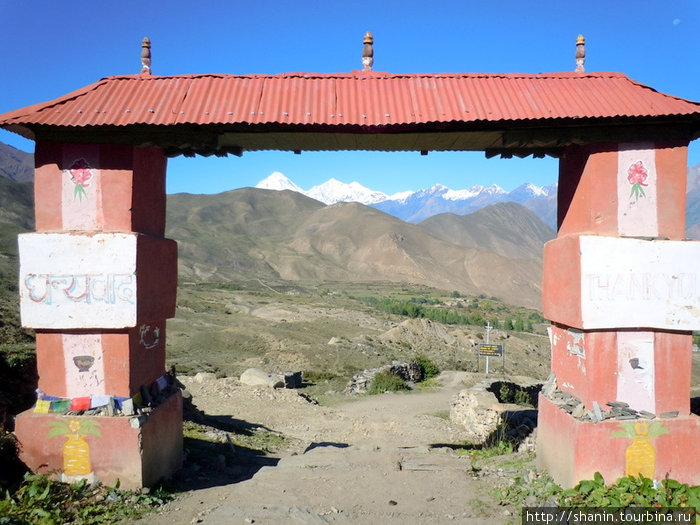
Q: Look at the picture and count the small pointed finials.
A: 3